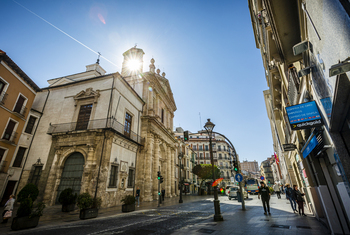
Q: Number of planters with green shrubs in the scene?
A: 4